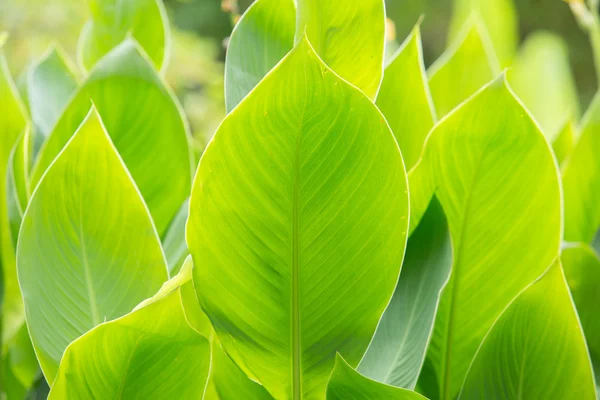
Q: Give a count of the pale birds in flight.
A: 0